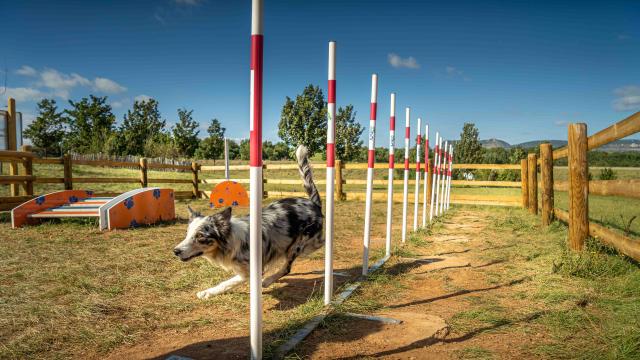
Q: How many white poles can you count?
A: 12